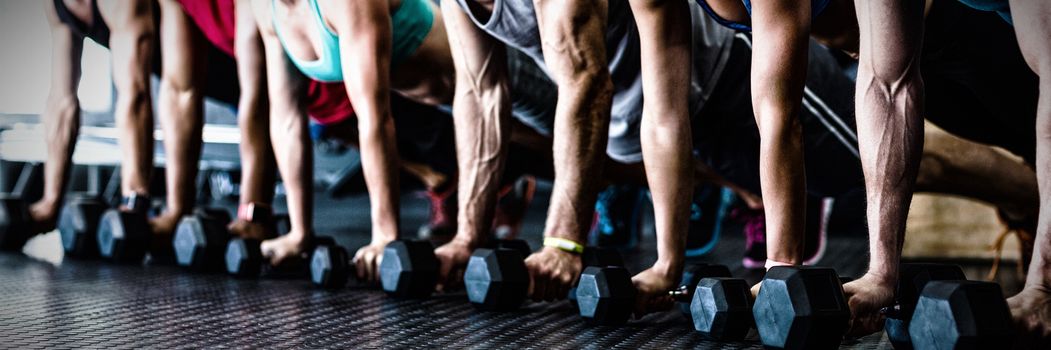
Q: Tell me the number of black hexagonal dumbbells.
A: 12